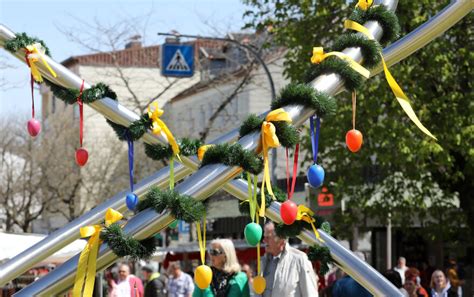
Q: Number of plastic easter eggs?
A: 9